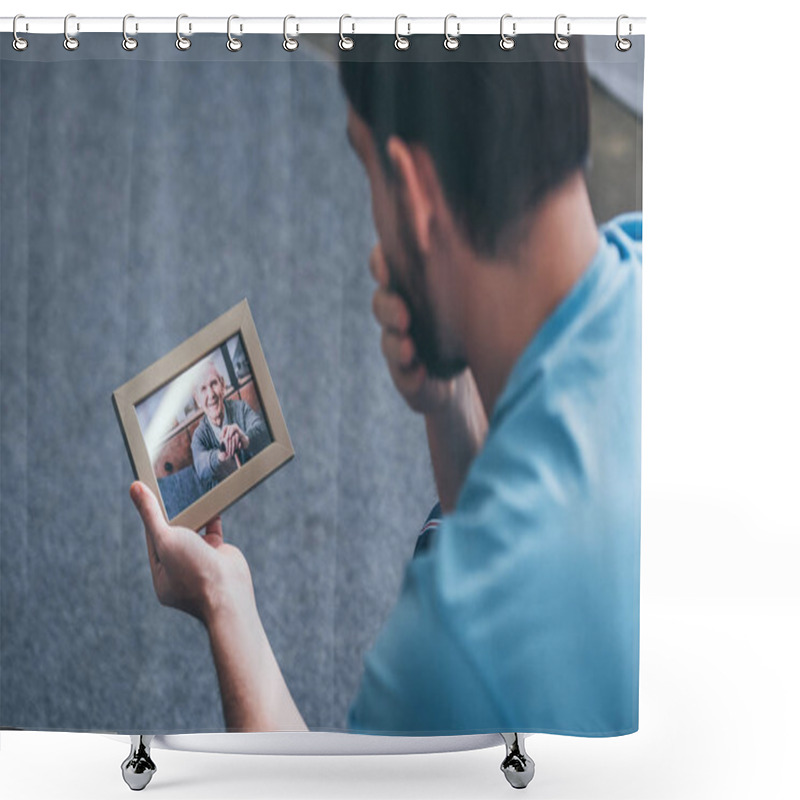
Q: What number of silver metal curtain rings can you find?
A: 12